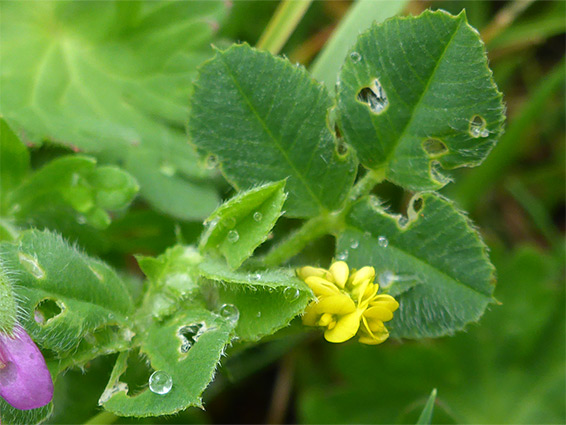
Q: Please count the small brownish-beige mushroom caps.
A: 0